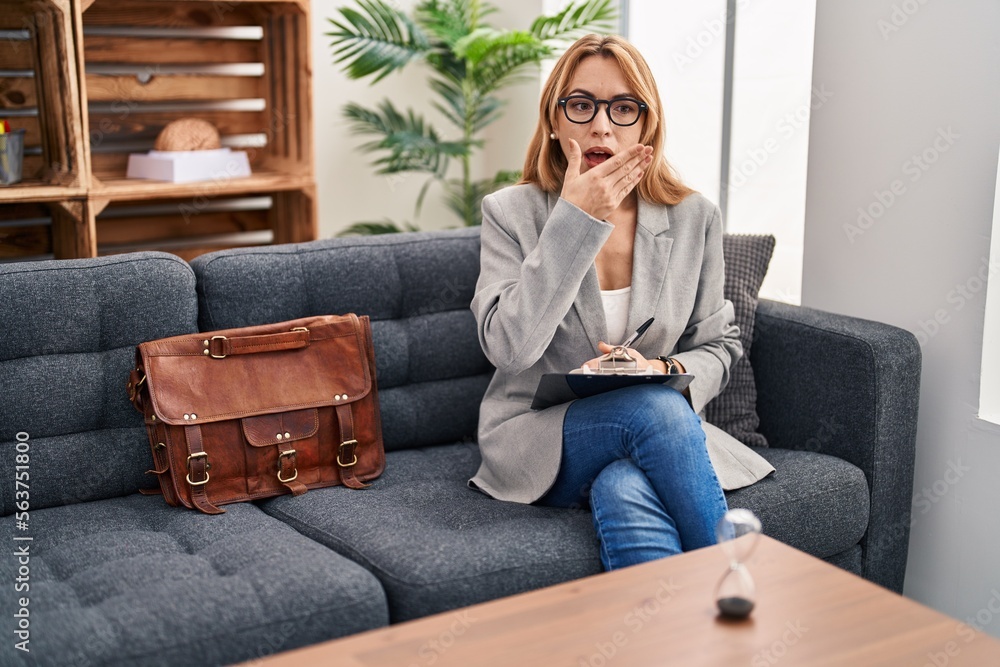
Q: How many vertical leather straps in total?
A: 3